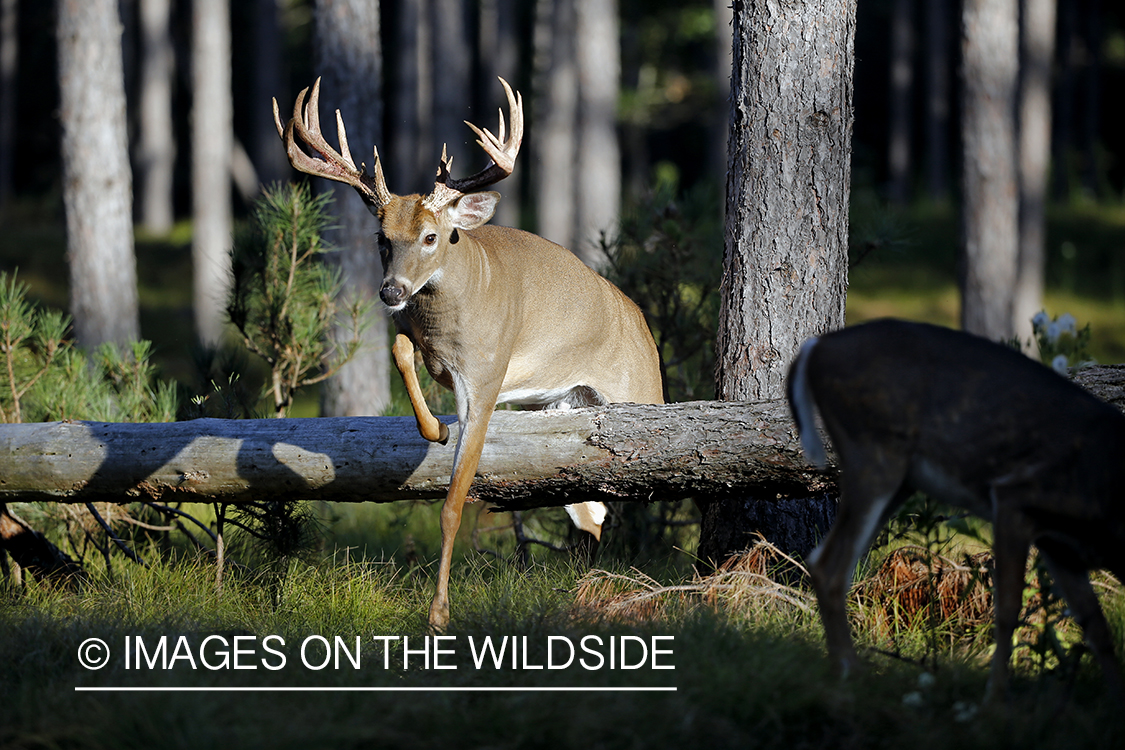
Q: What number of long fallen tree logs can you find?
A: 1